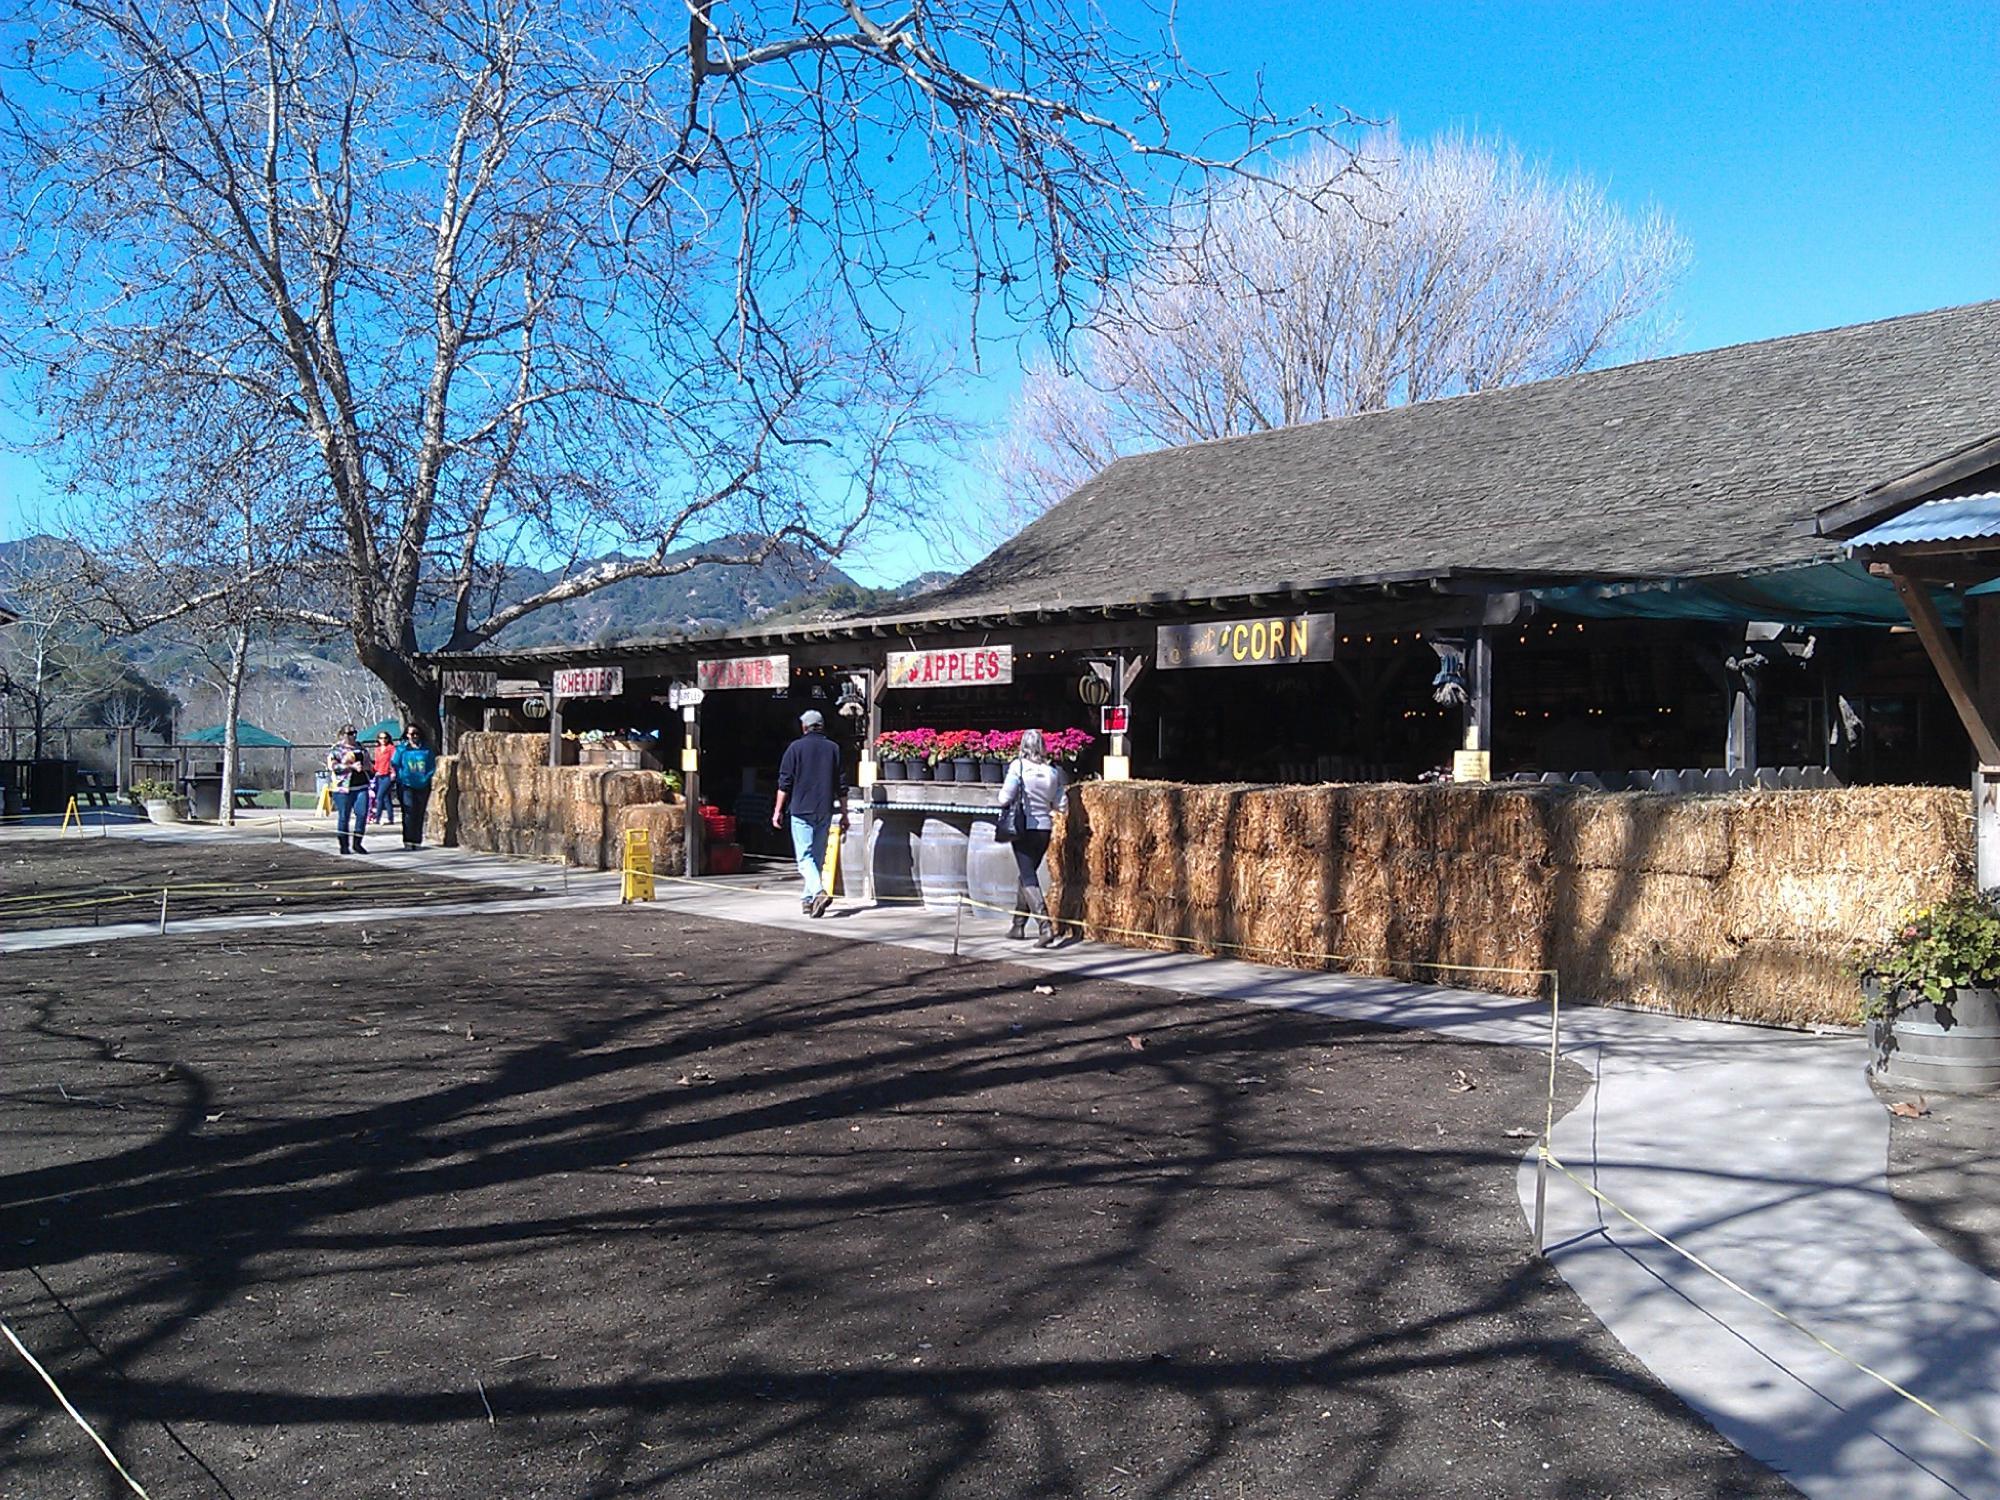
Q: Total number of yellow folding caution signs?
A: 4